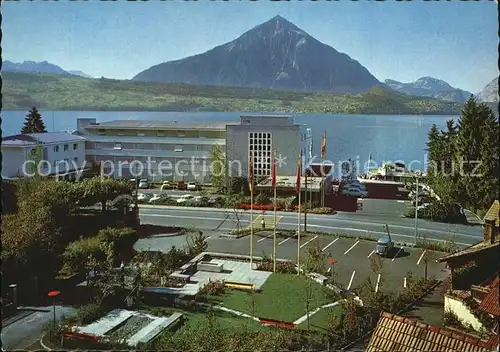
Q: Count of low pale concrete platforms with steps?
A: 2